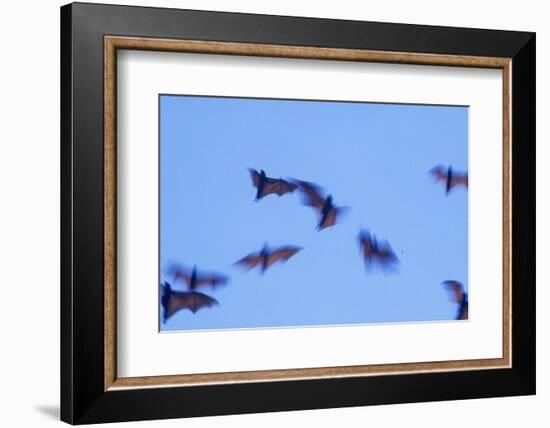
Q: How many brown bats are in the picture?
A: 8